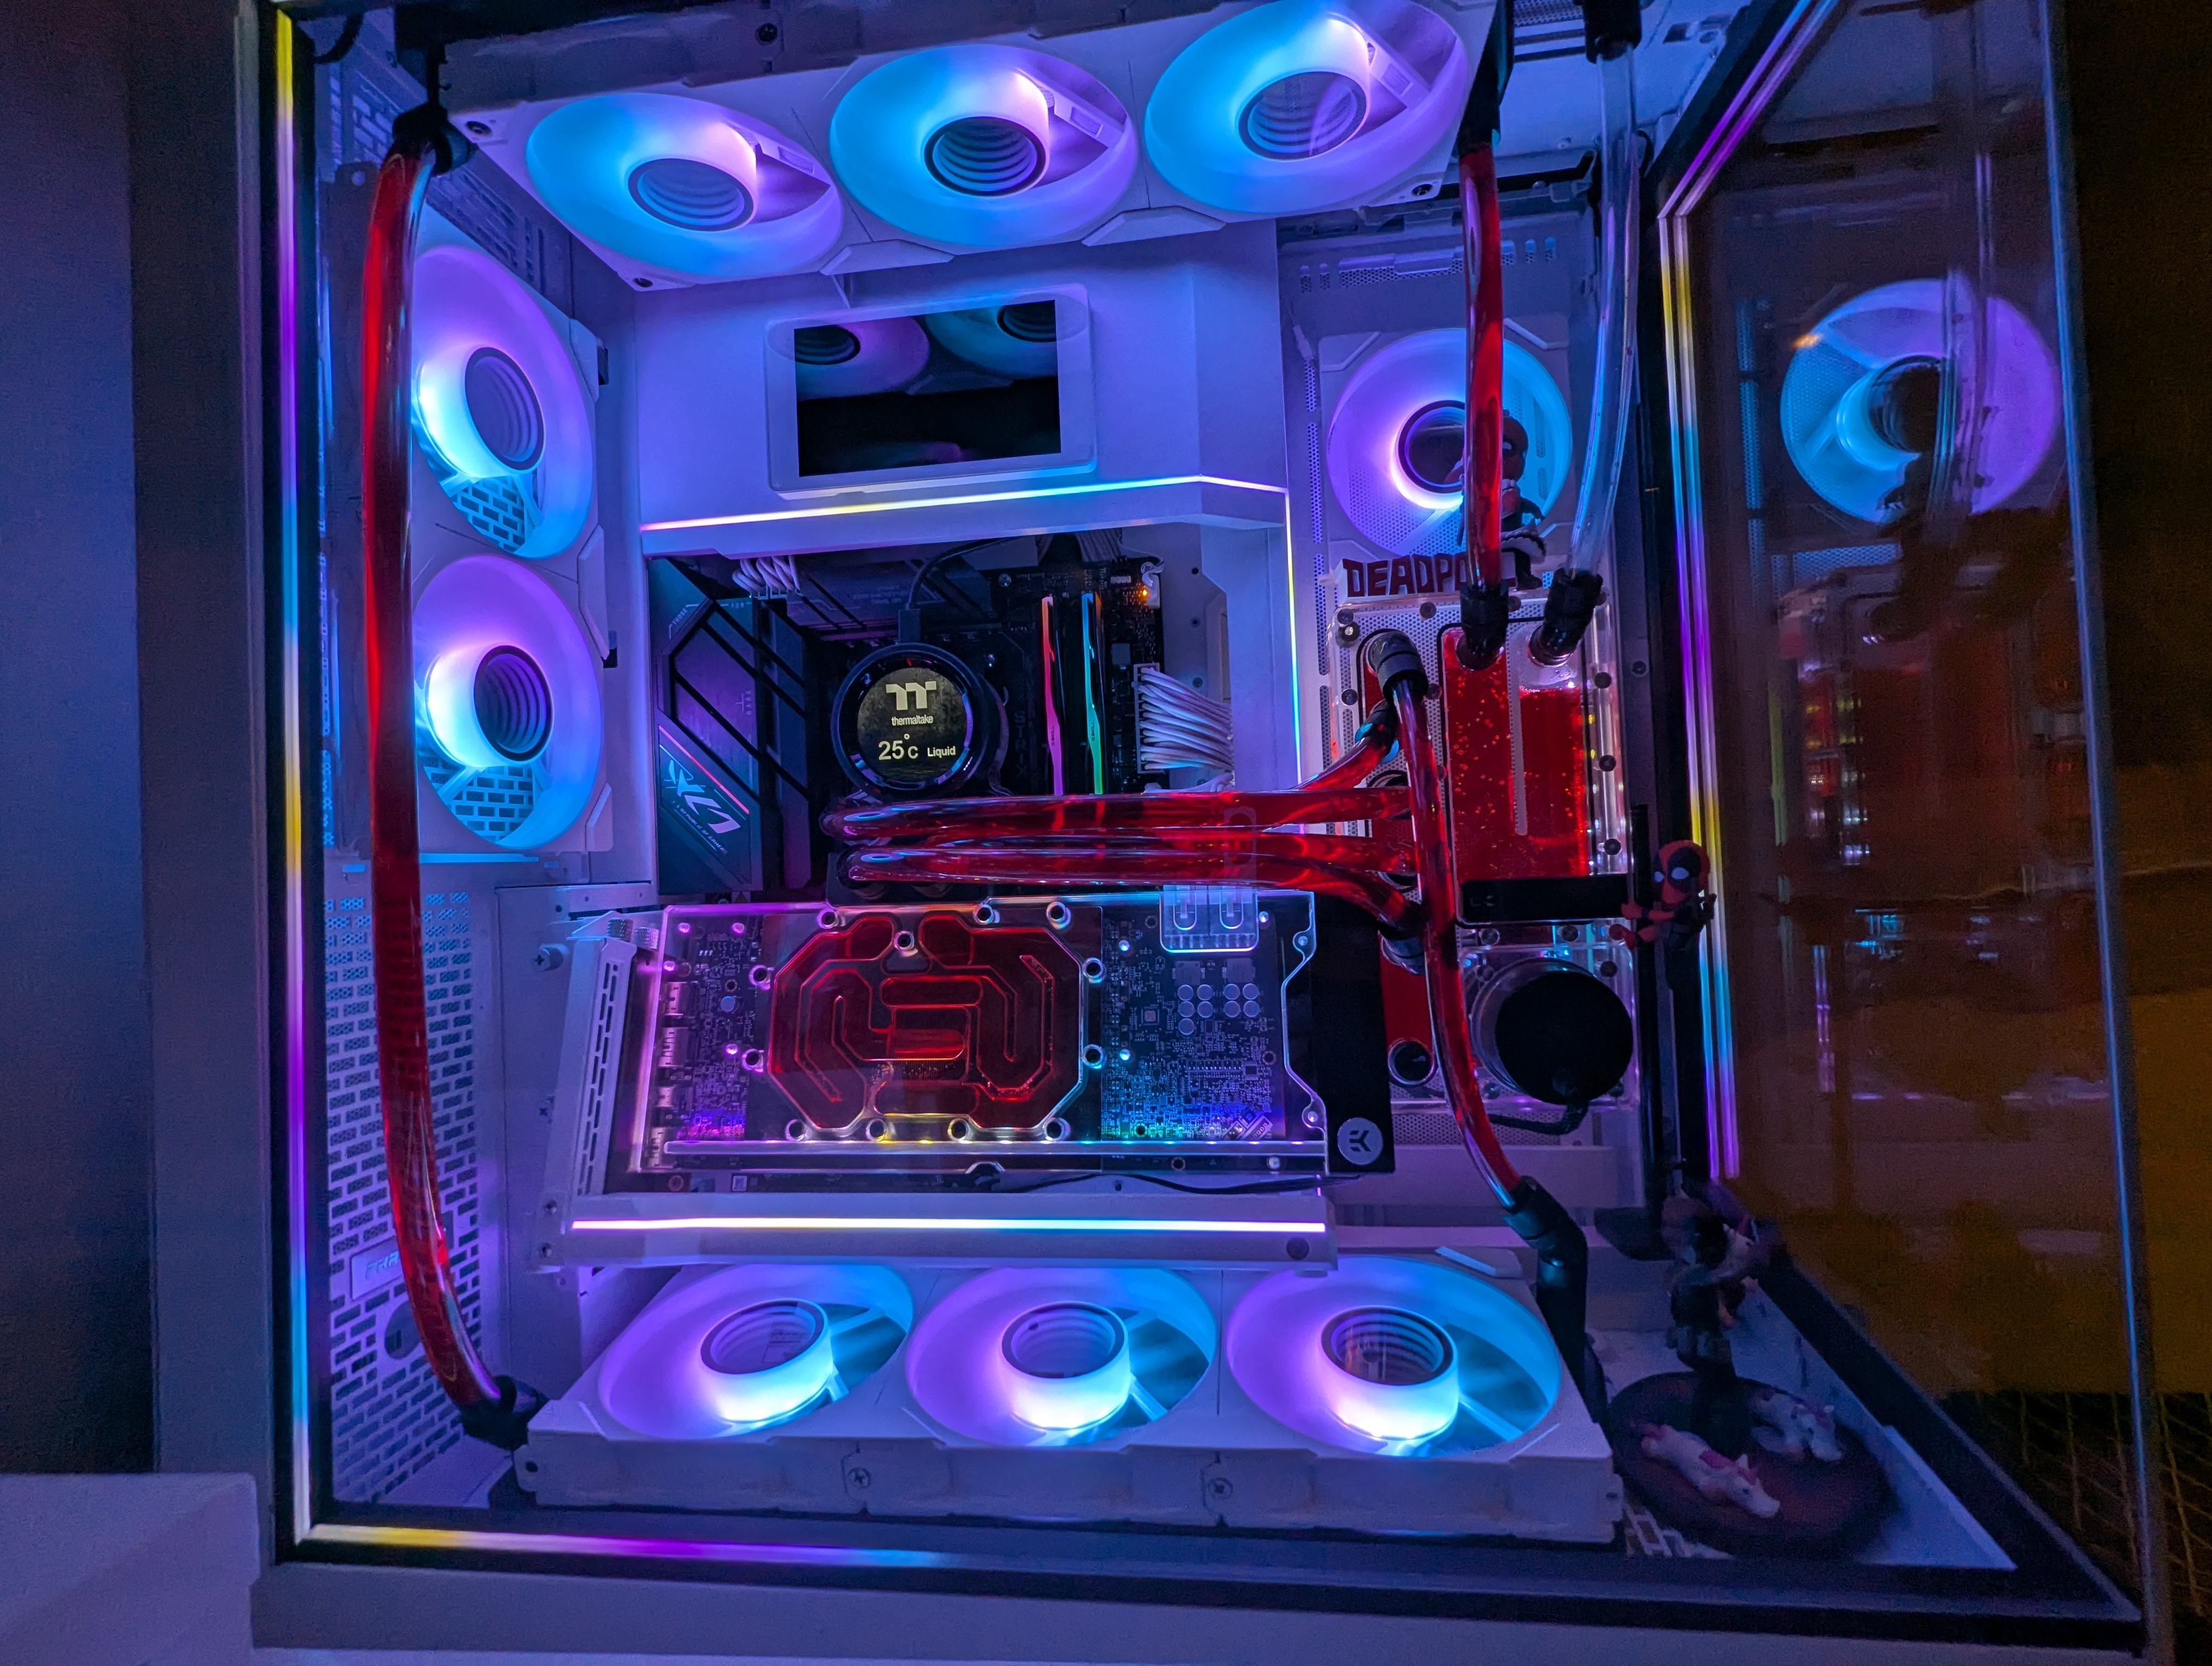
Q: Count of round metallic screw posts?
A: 12